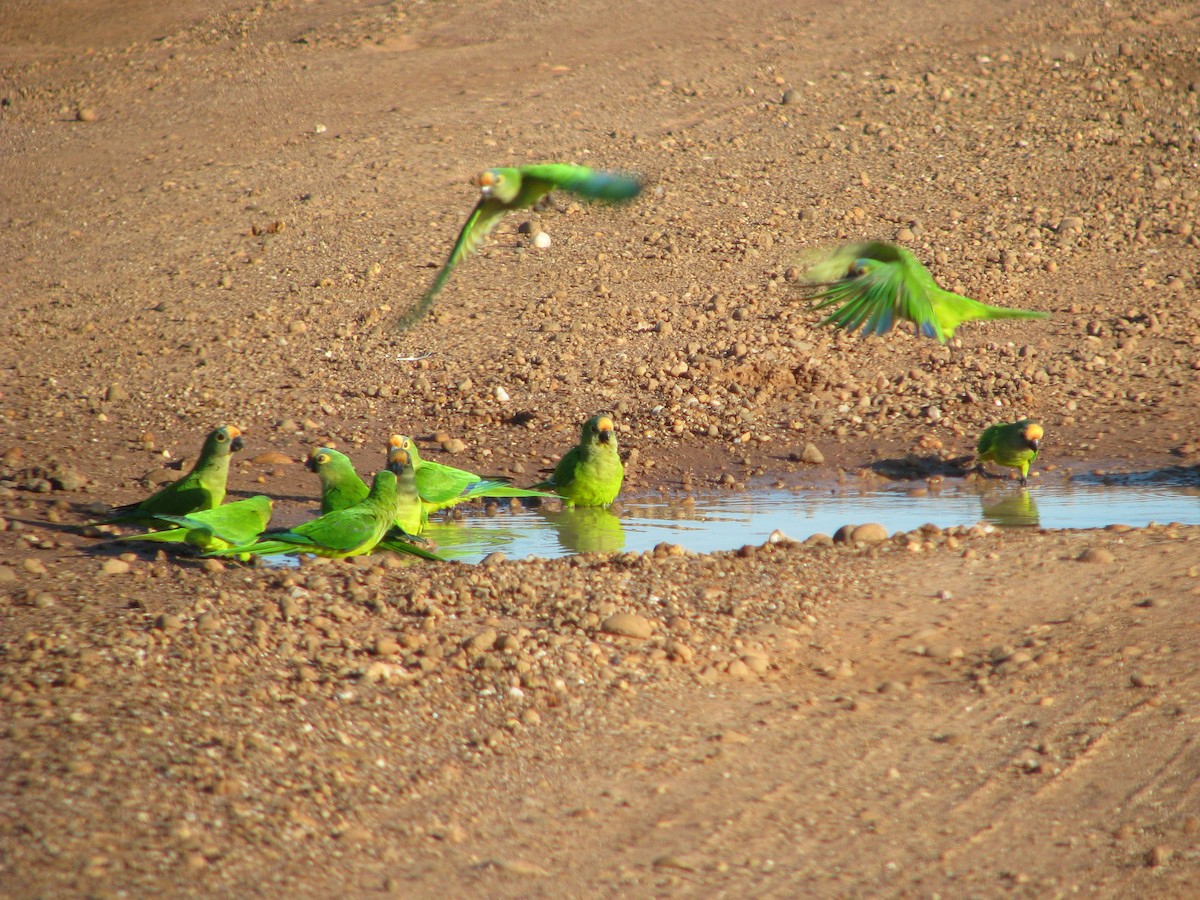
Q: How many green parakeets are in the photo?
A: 10